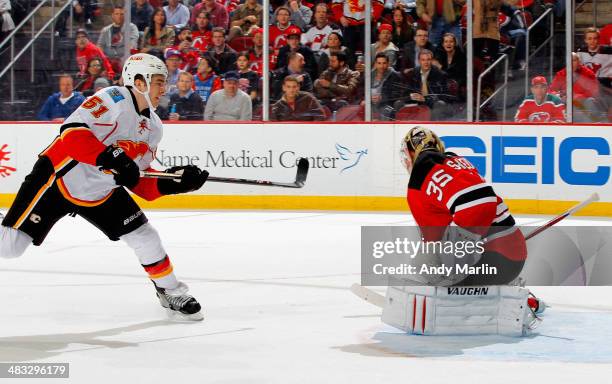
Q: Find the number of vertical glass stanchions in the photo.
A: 5